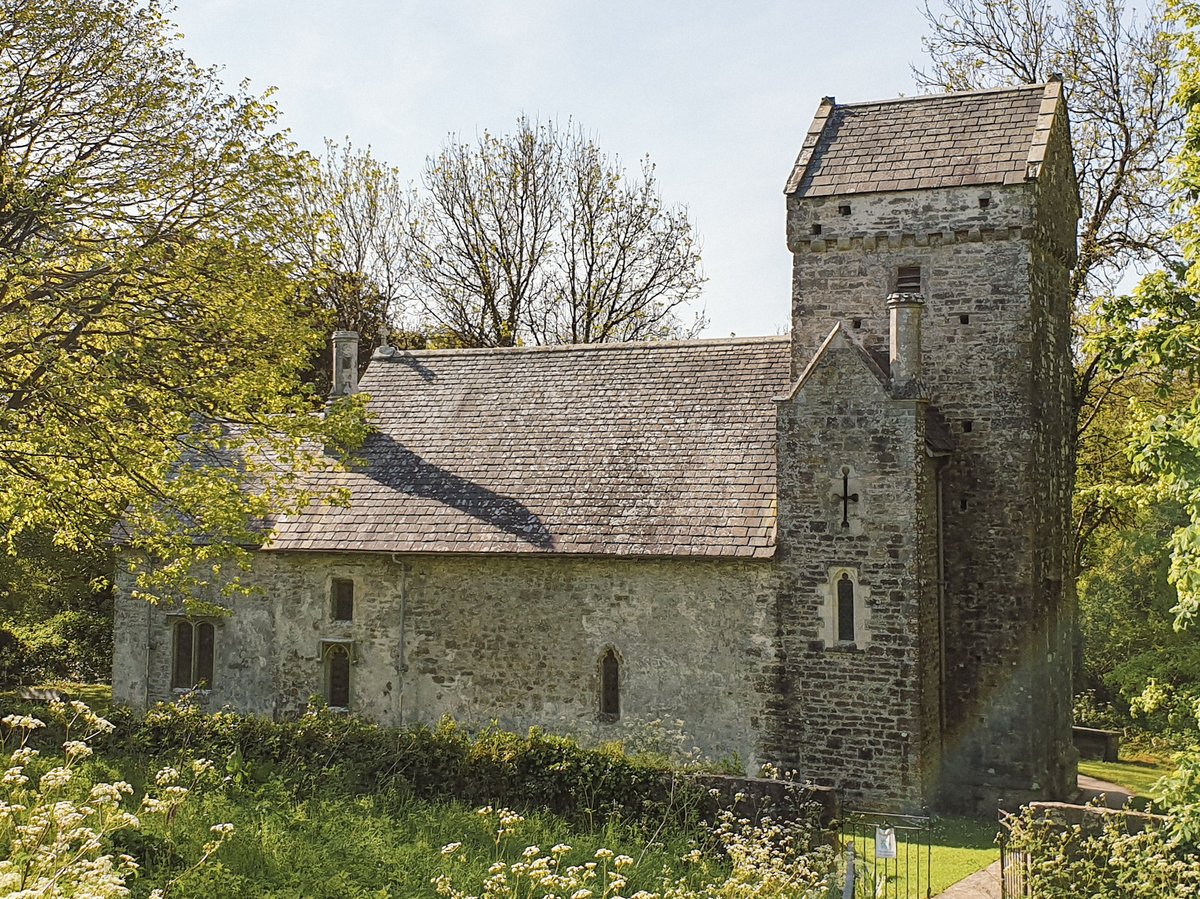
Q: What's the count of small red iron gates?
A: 0